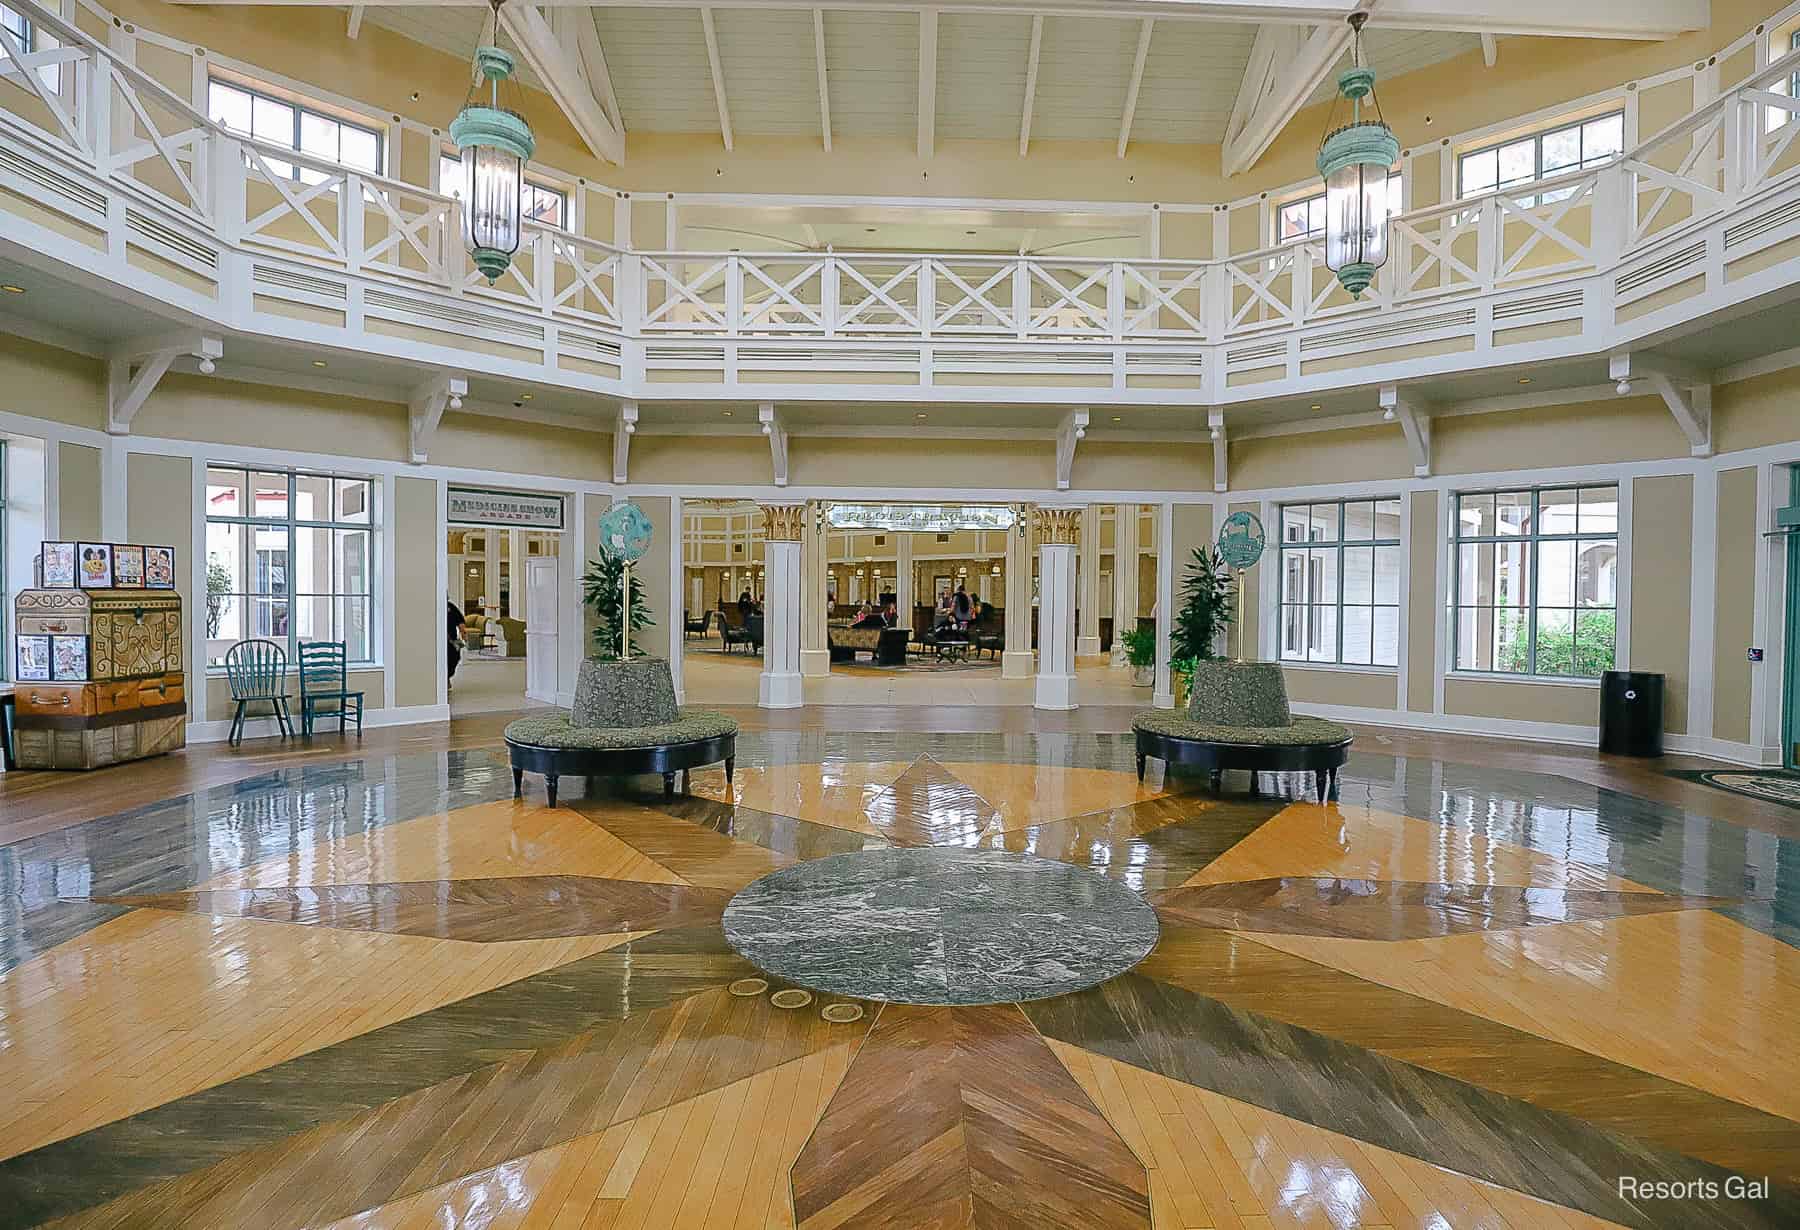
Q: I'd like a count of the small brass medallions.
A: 3